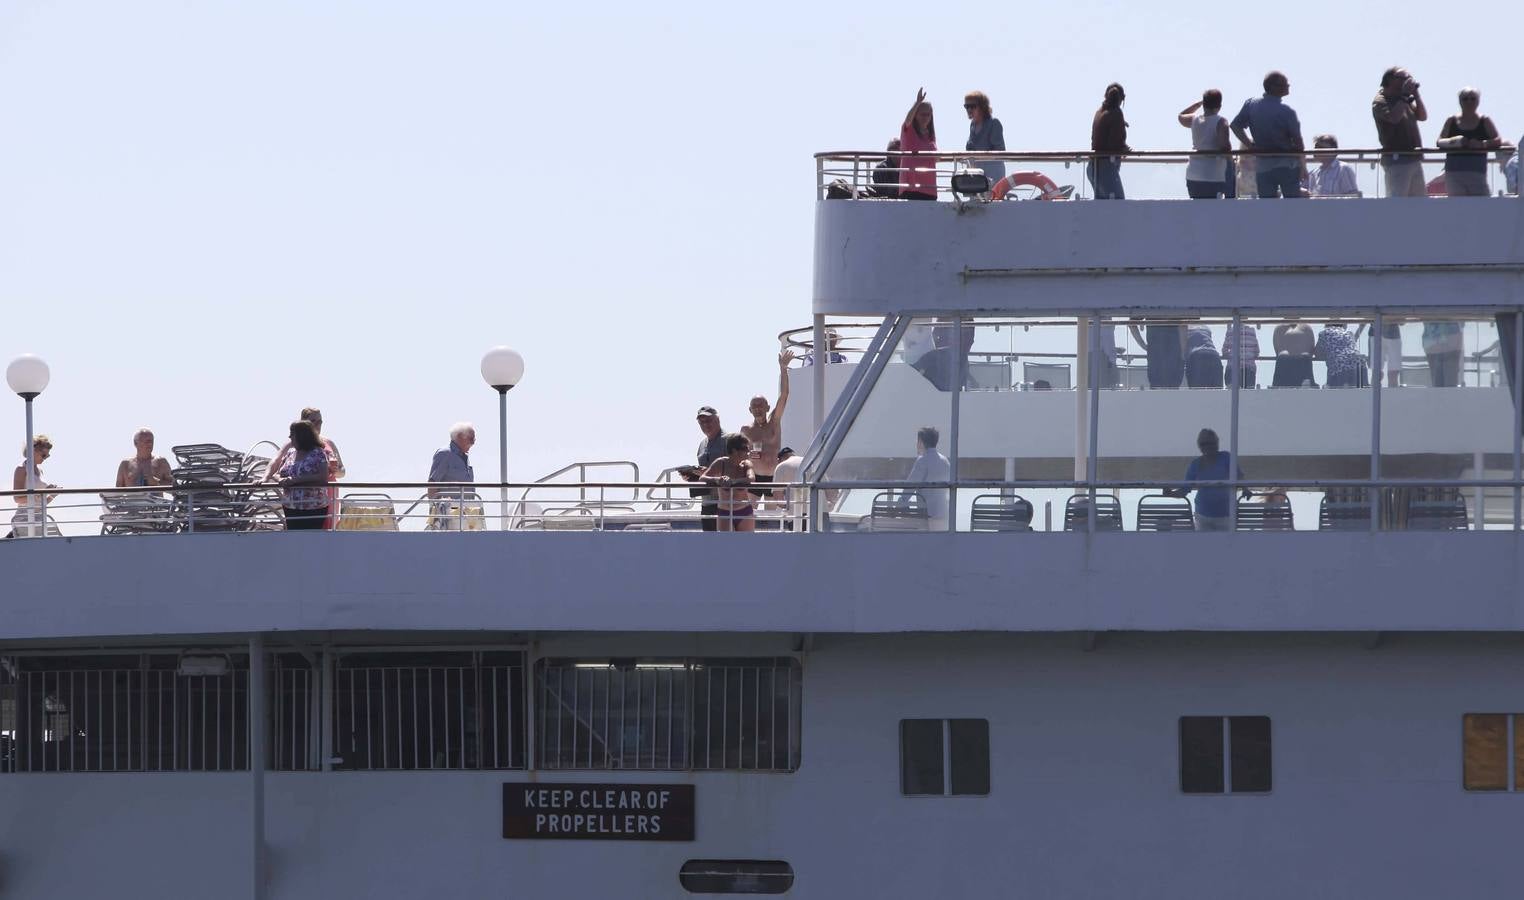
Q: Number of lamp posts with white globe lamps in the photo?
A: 2